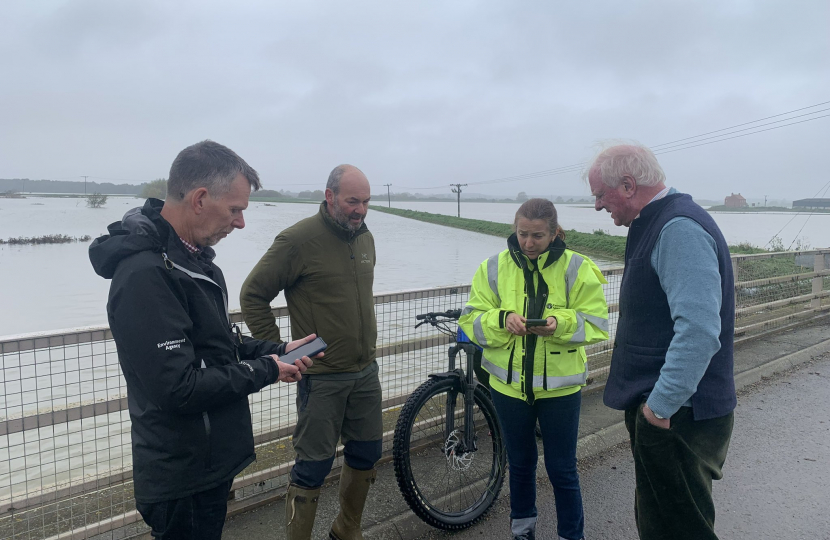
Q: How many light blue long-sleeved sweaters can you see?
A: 1